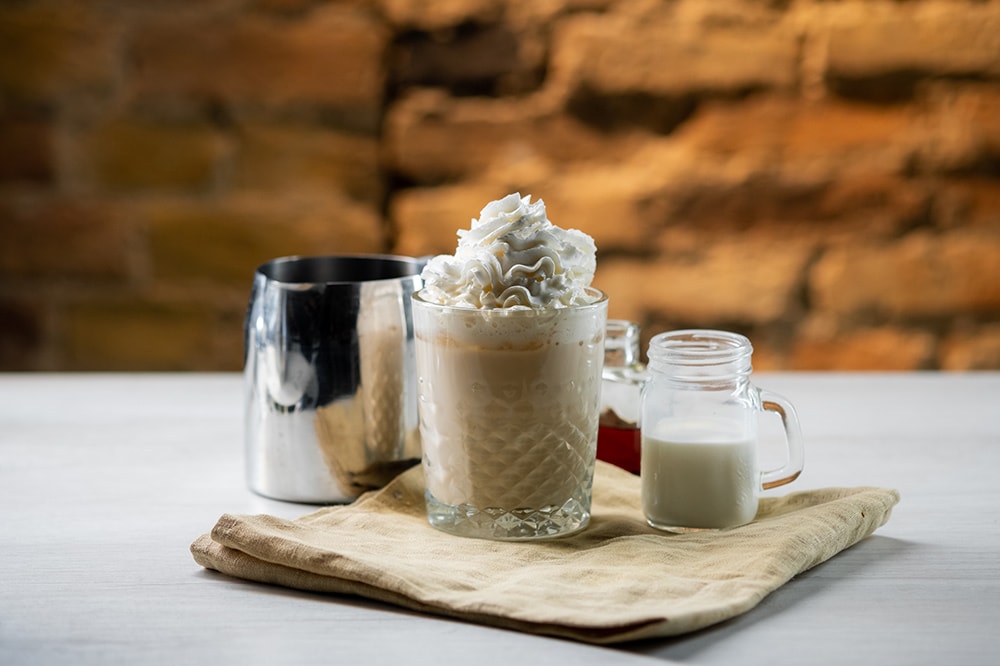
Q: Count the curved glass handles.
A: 1